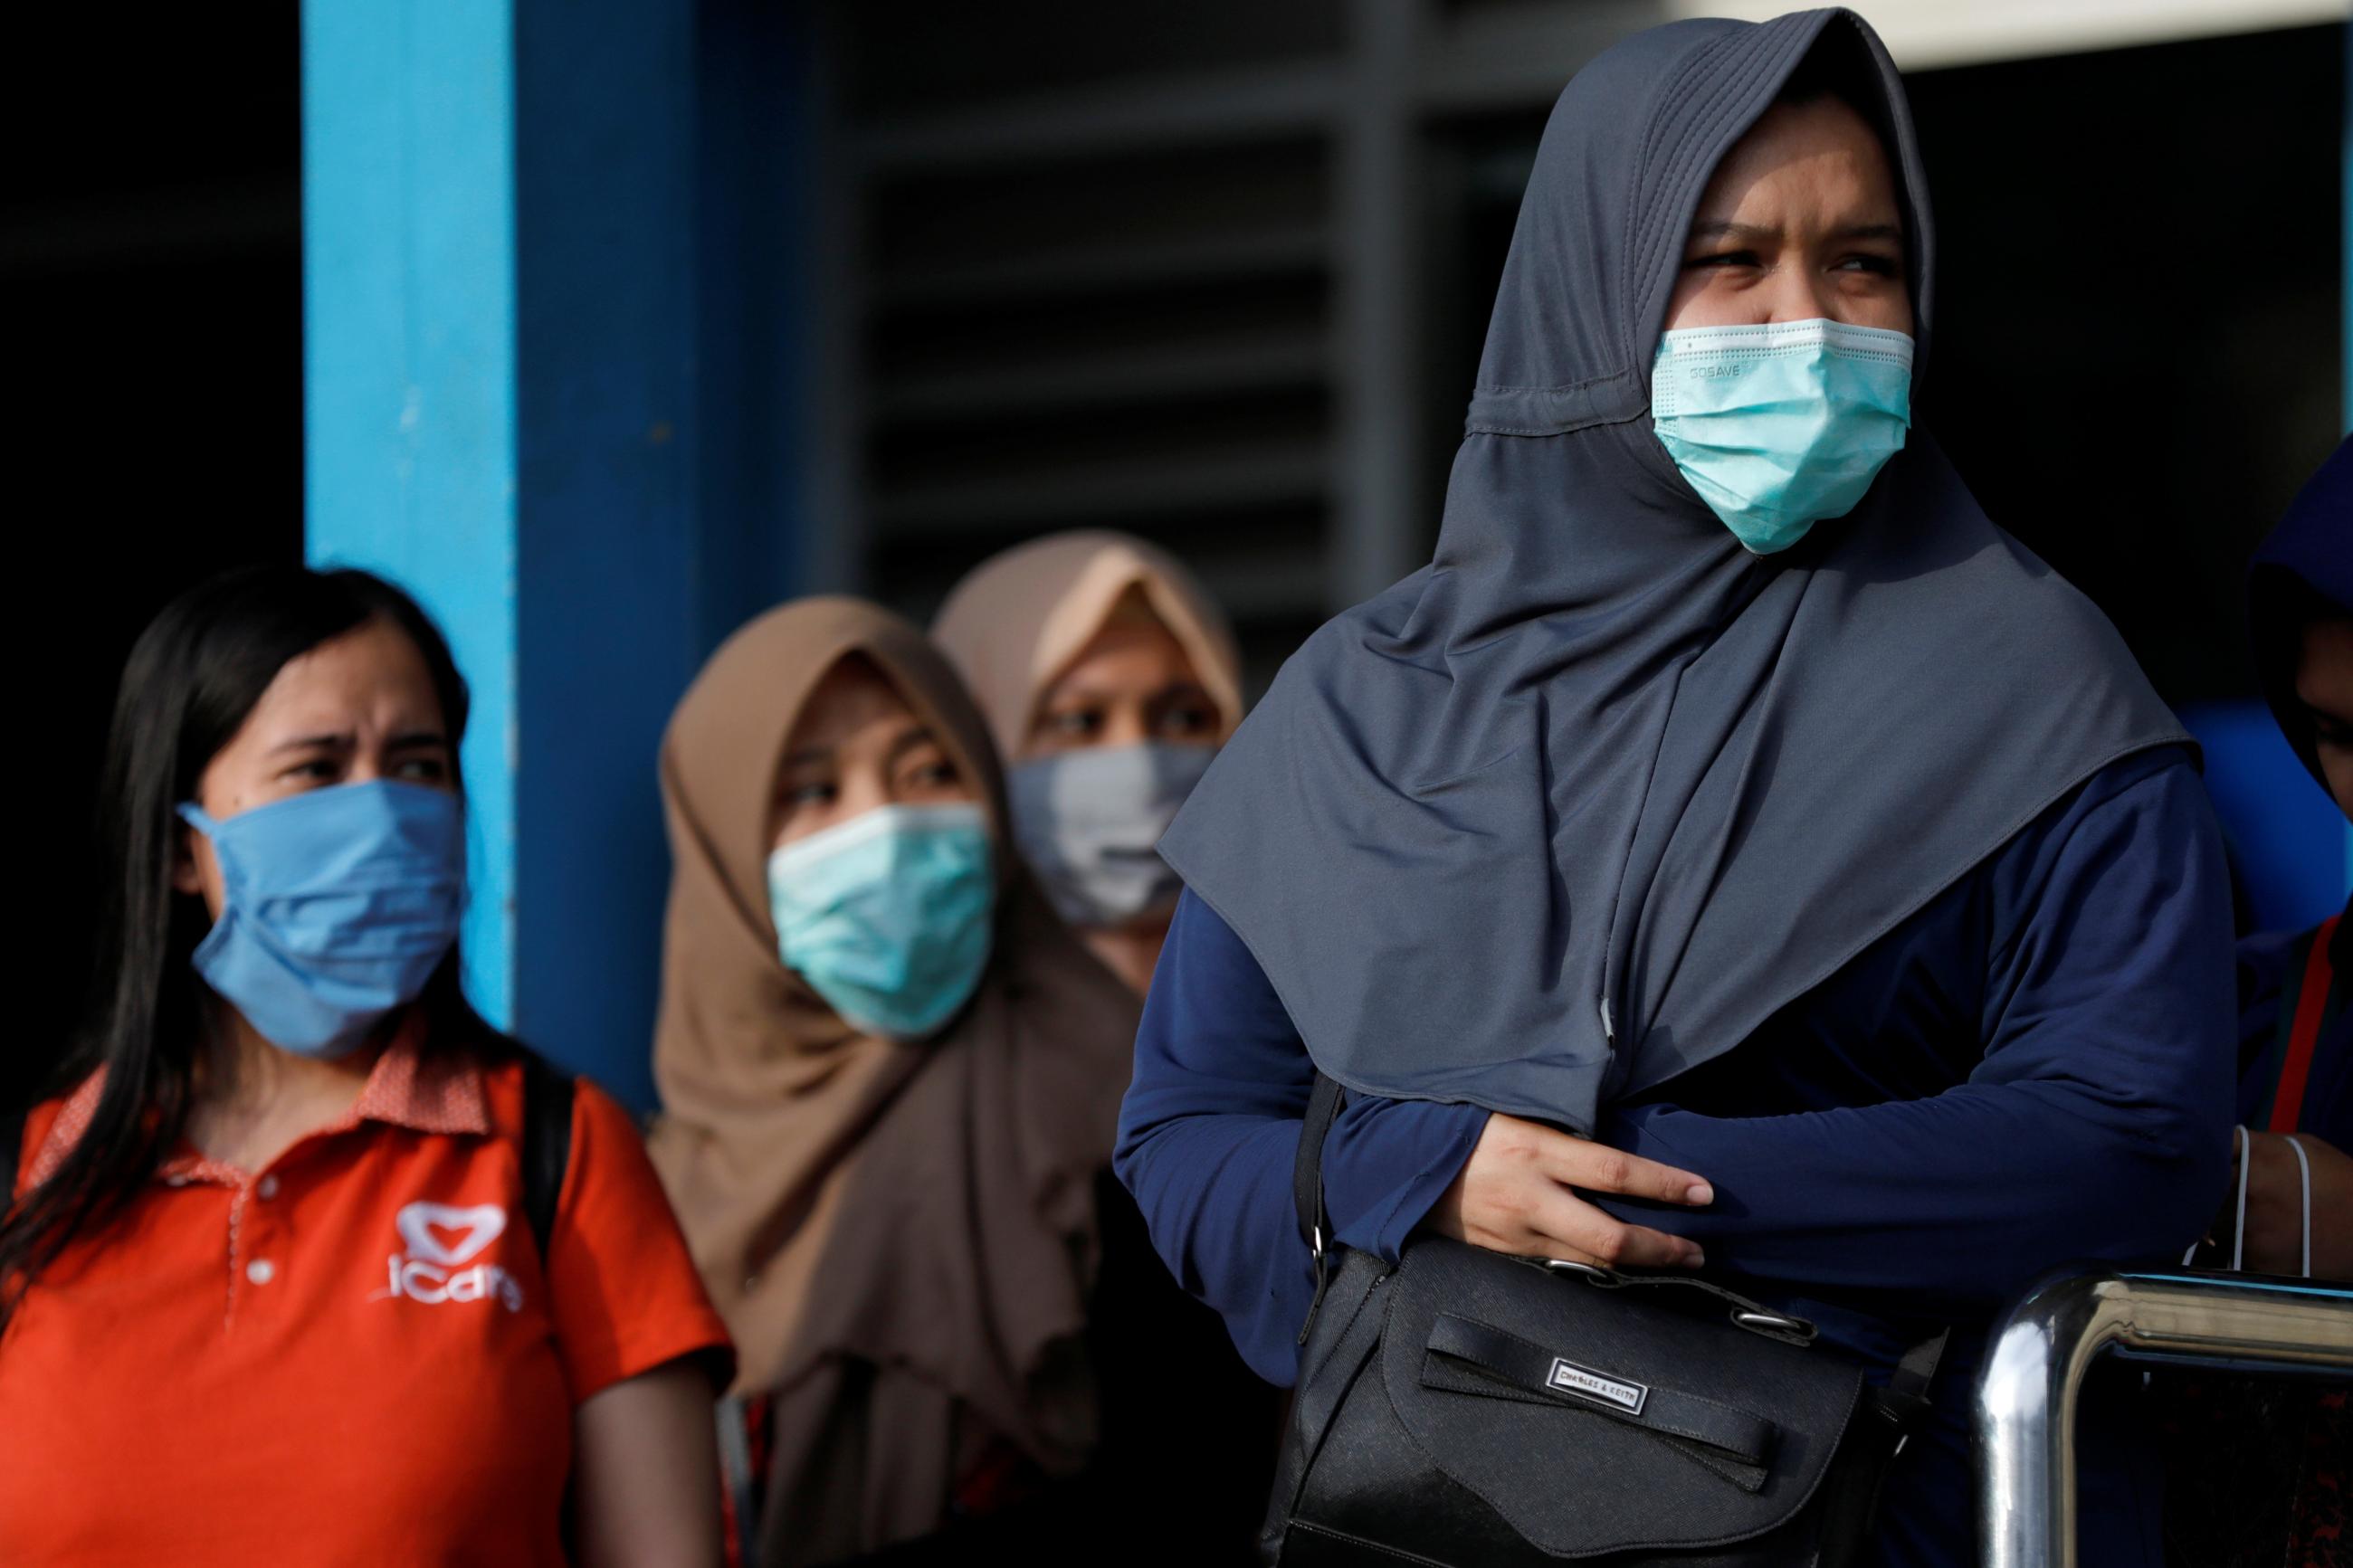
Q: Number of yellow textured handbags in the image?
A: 0